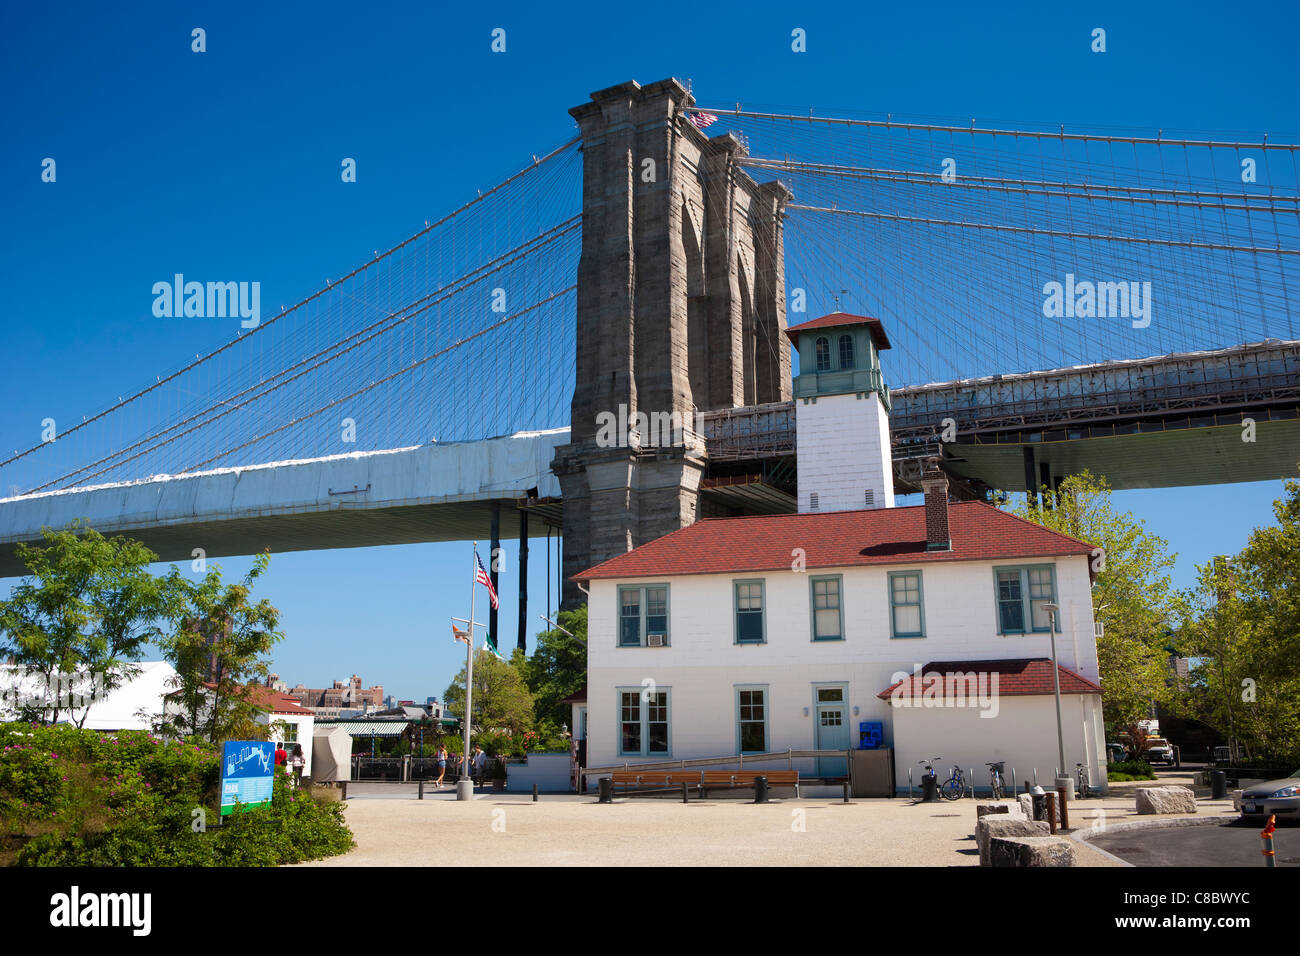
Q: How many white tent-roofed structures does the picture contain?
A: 1